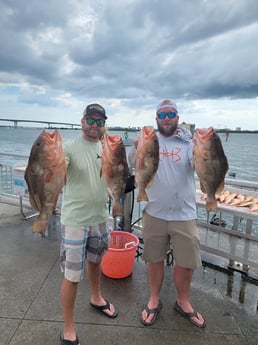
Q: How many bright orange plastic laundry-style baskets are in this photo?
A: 1